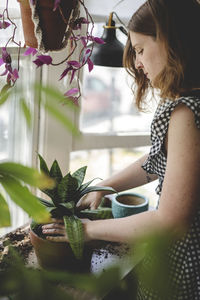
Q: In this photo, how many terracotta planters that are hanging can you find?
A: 1